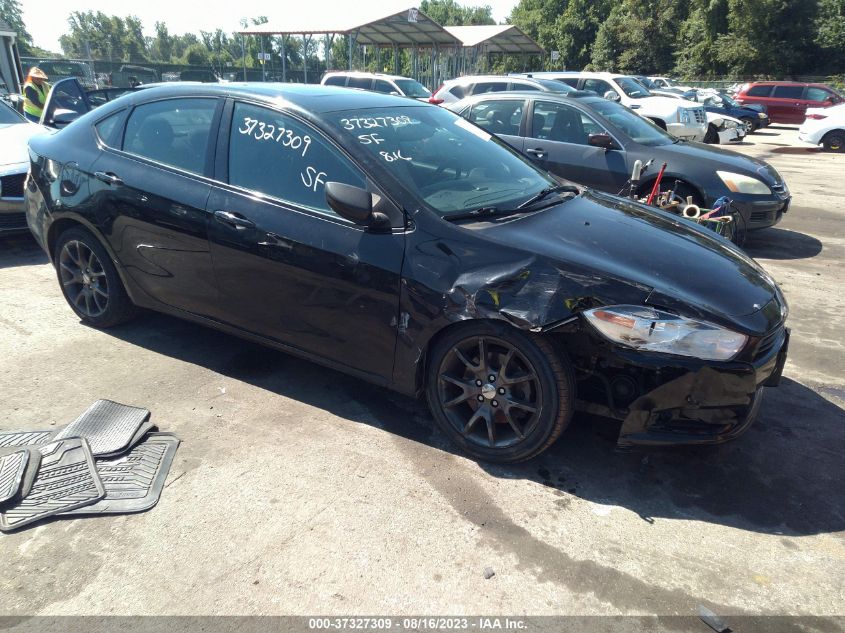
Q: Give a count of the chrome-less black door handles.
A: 2